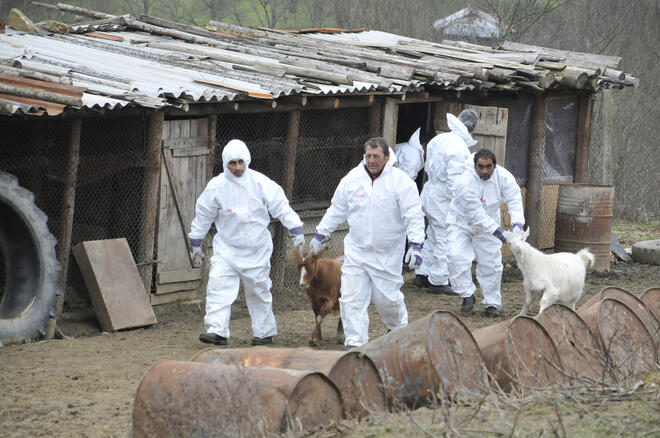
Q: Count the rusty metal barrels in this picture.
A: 9